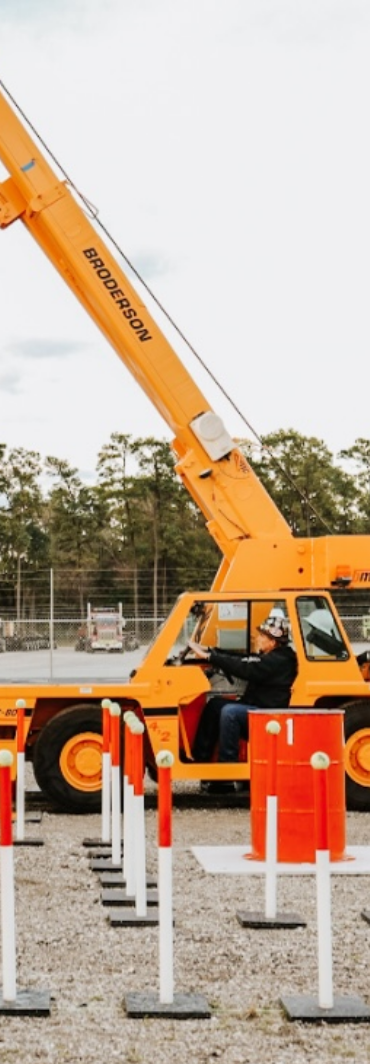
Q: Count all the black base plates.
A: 13